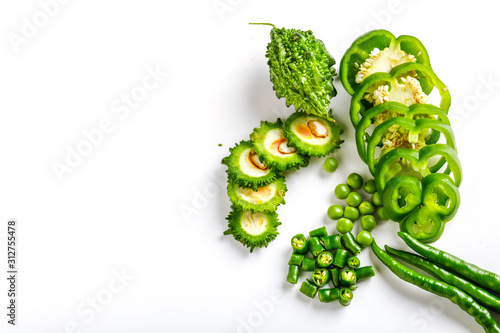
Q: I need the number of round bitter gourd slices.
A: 5